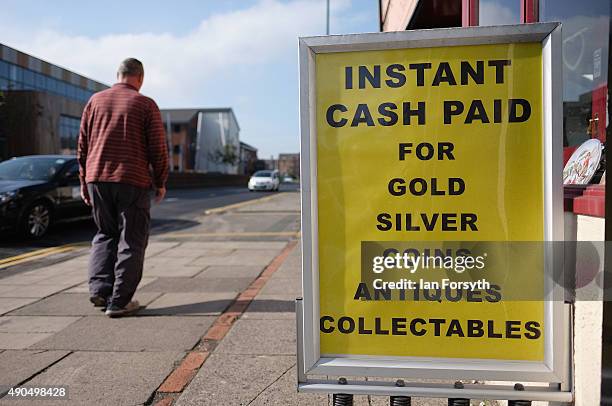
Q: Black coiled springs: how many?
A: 4